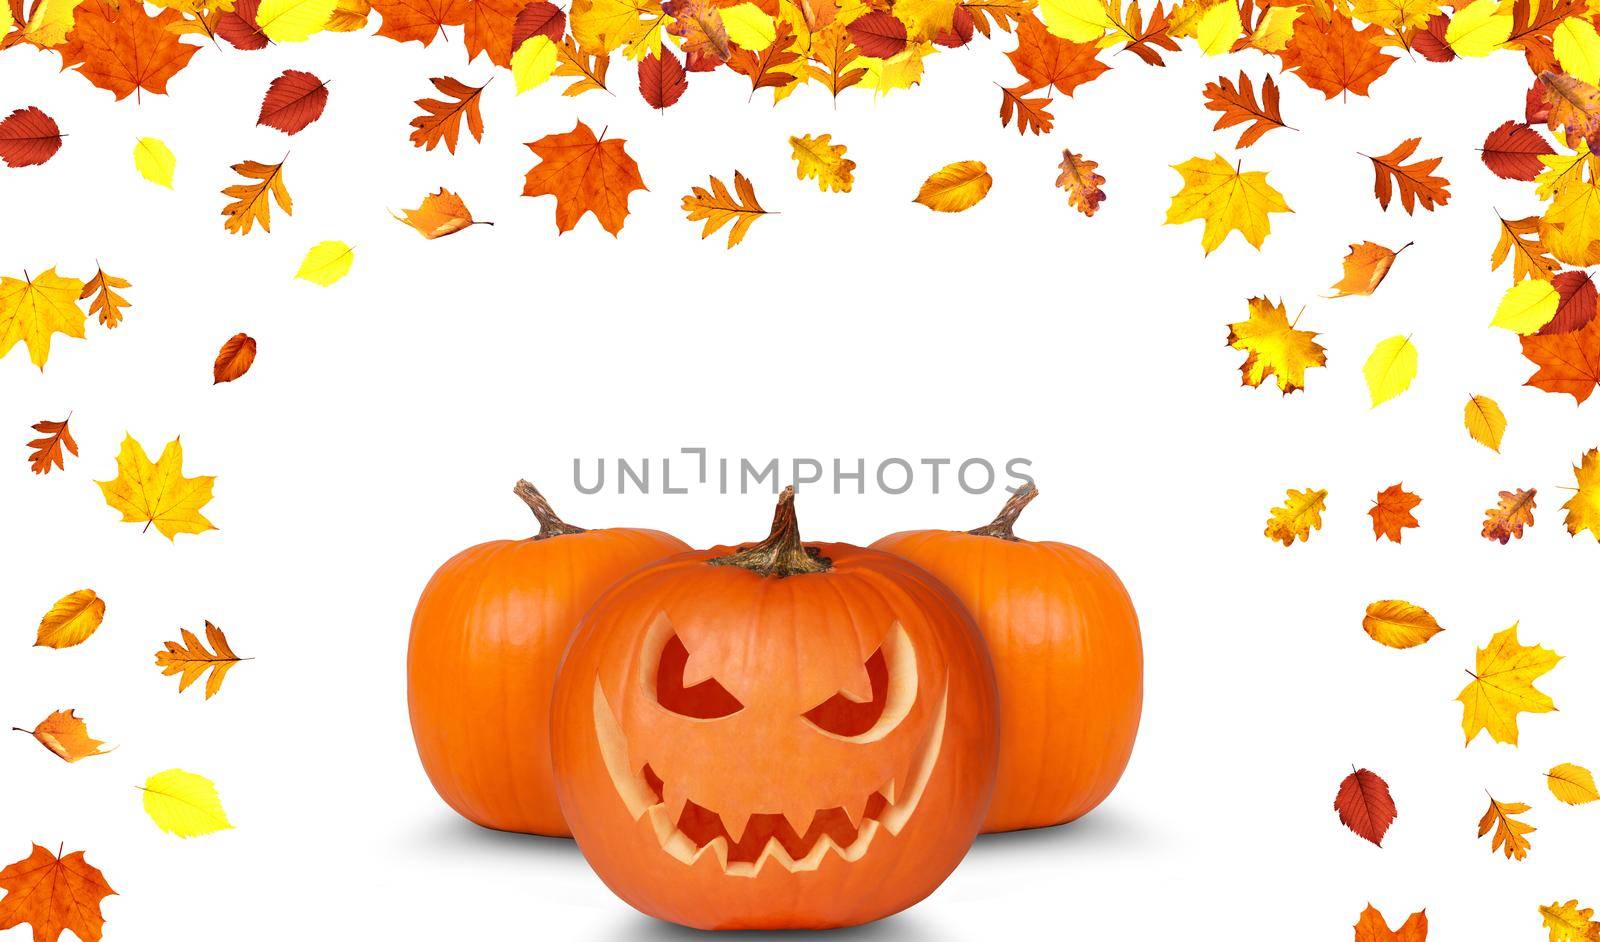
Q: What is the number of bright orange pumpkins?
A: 3